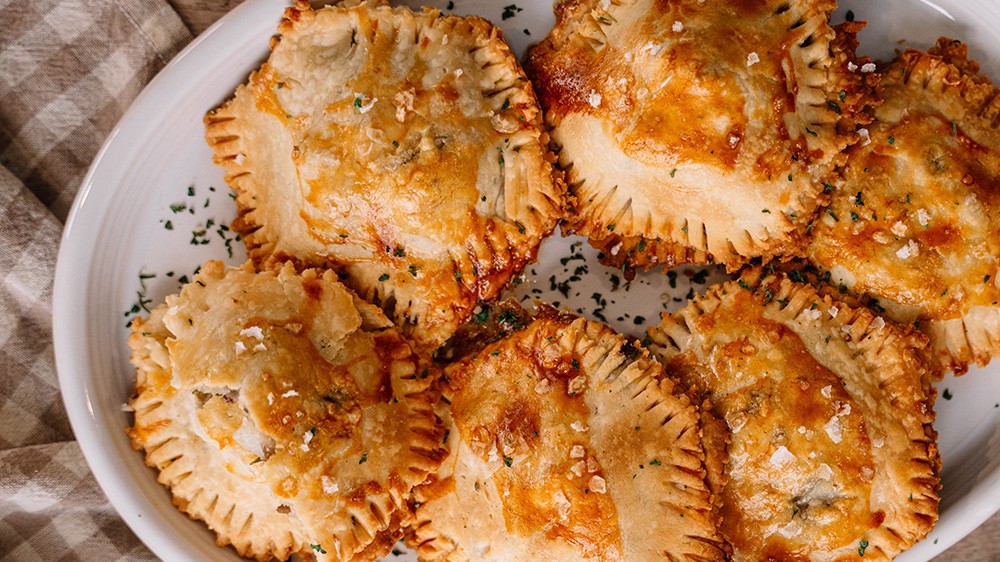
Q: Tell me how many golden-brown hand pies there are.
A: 6